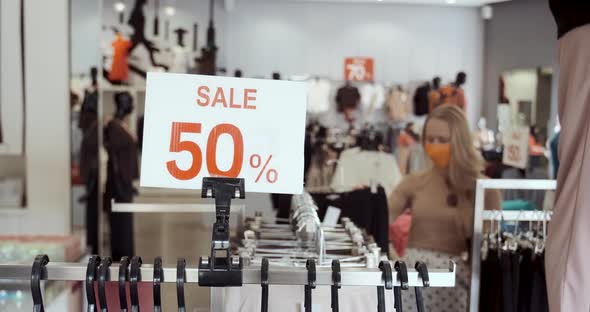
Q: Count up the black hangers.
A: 13